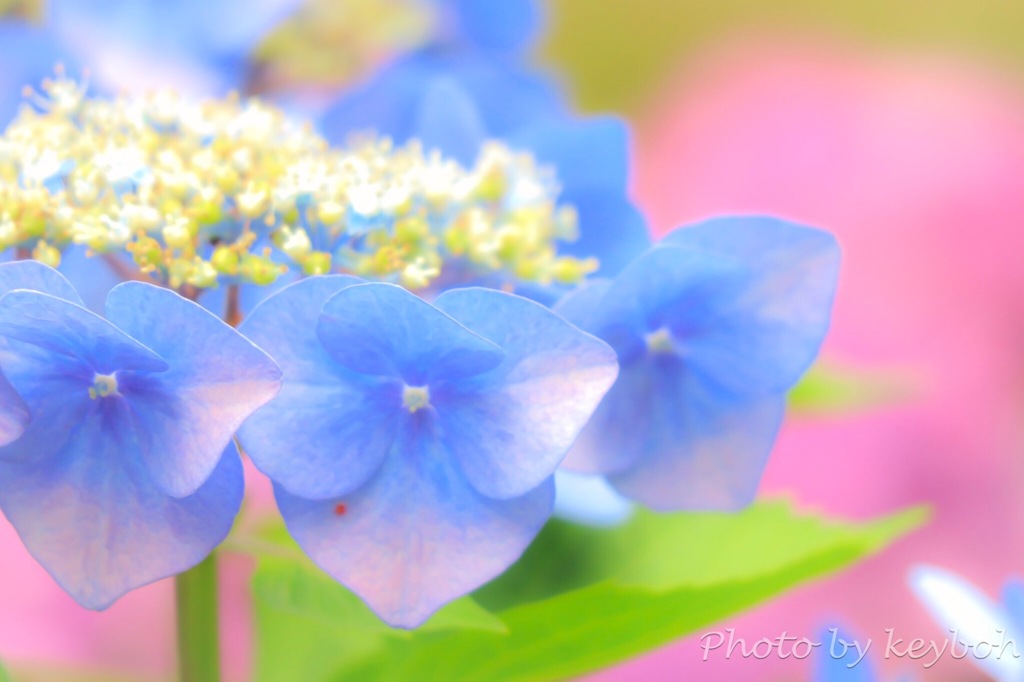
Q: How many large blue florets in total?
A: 3